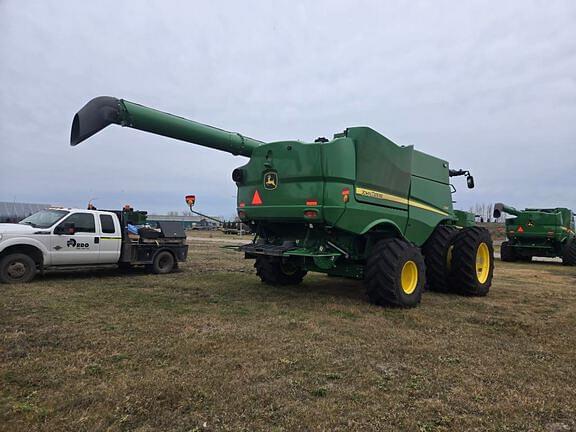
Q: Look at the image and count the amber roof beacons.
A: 2